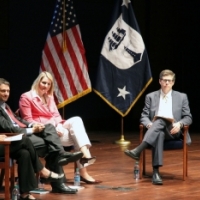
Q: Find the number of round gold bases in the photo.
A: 1